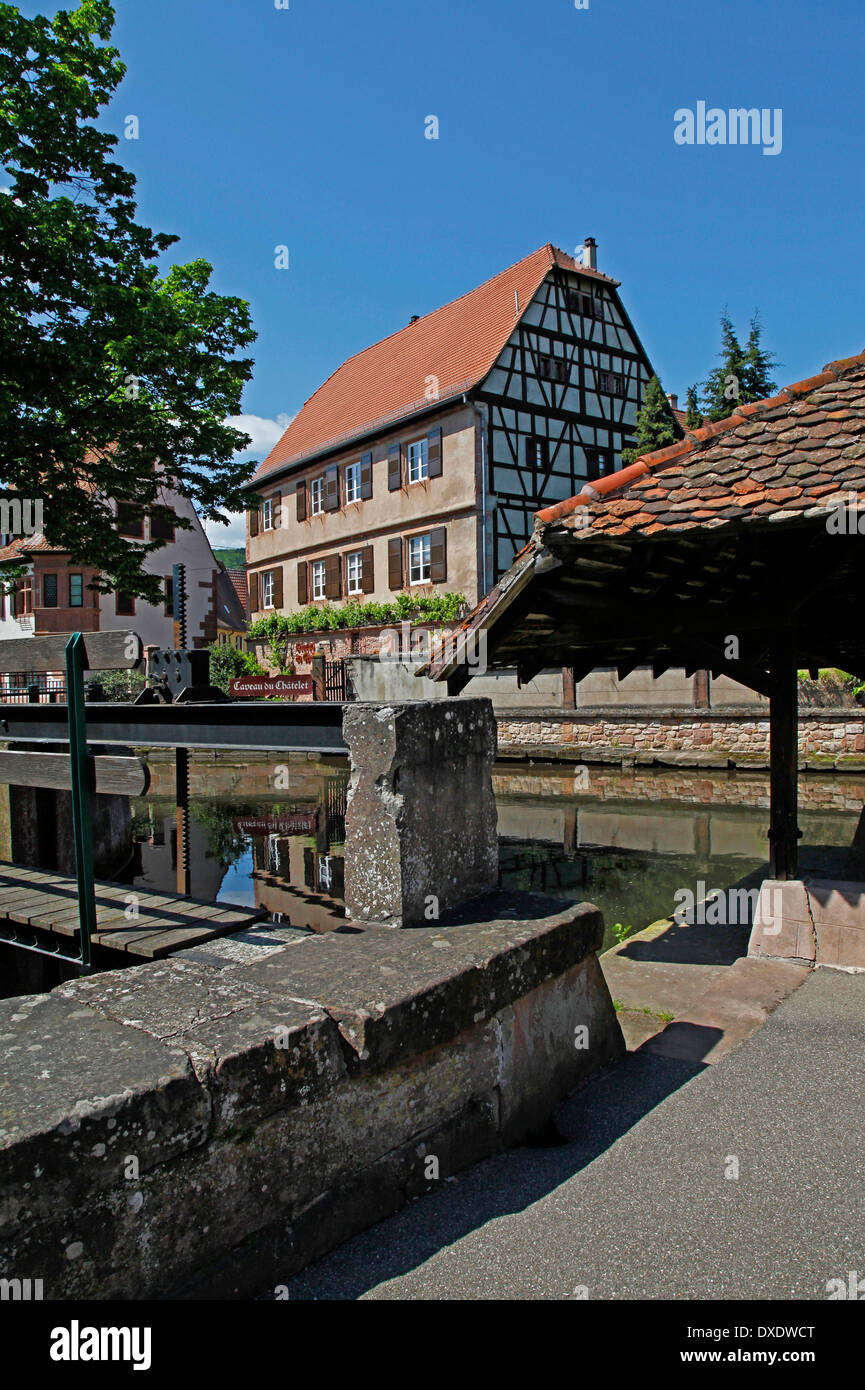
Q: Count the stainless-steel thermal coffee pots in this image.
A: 0